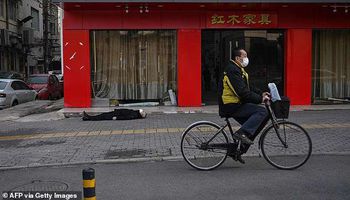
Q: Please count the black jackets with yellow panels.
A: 1